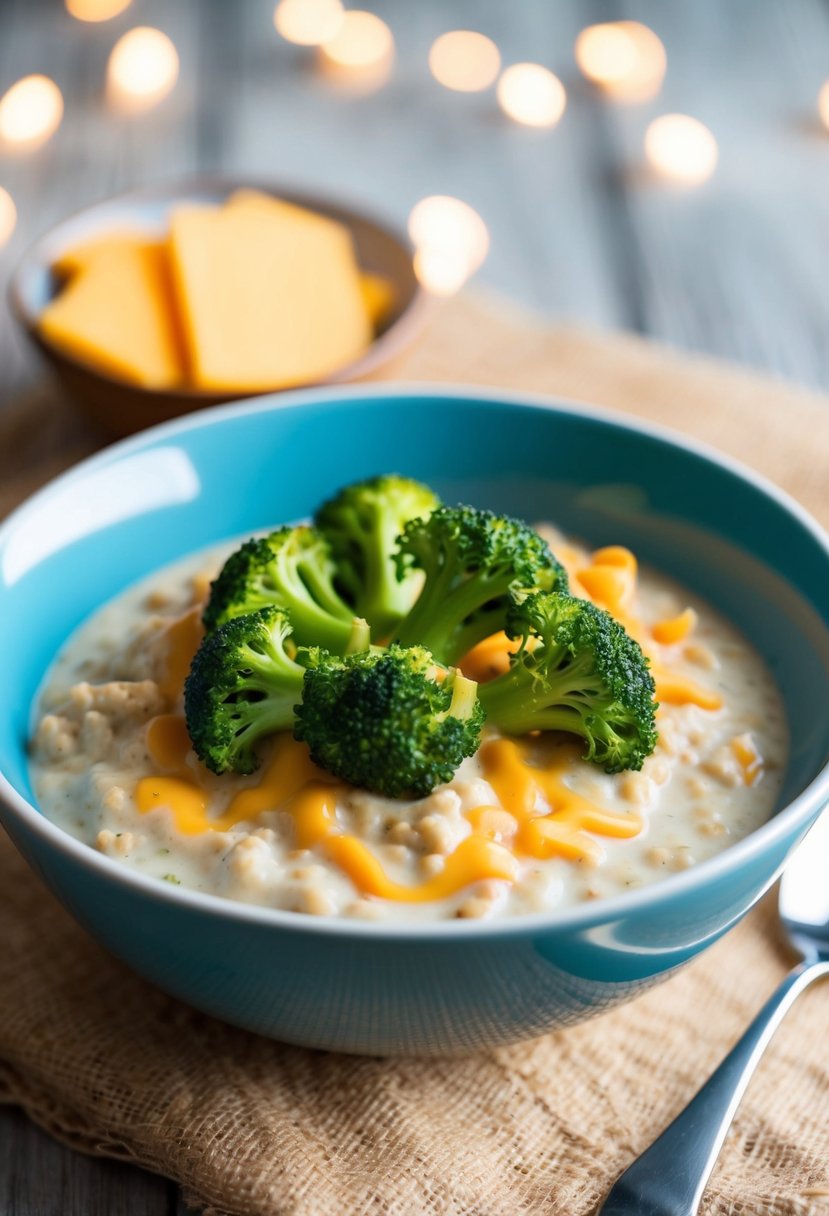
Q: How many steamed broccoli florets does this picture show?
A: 6